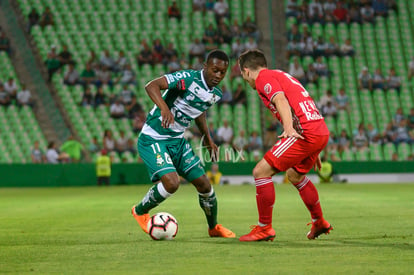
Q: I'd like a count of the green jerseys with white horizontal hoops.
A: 1